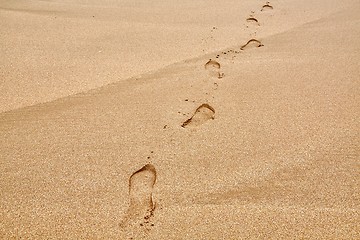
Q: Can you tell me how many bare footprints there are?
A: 6